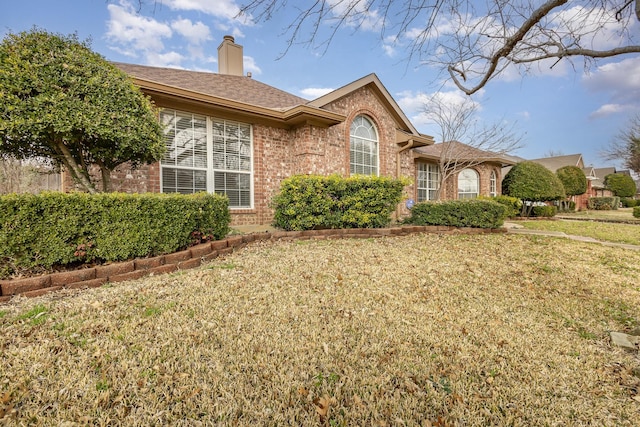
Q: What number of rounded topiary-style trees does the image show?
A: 4